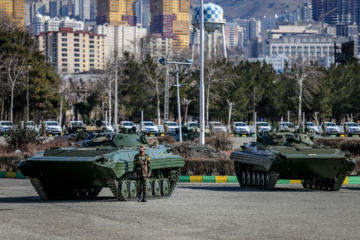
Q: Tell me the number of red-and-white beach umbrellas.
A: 0